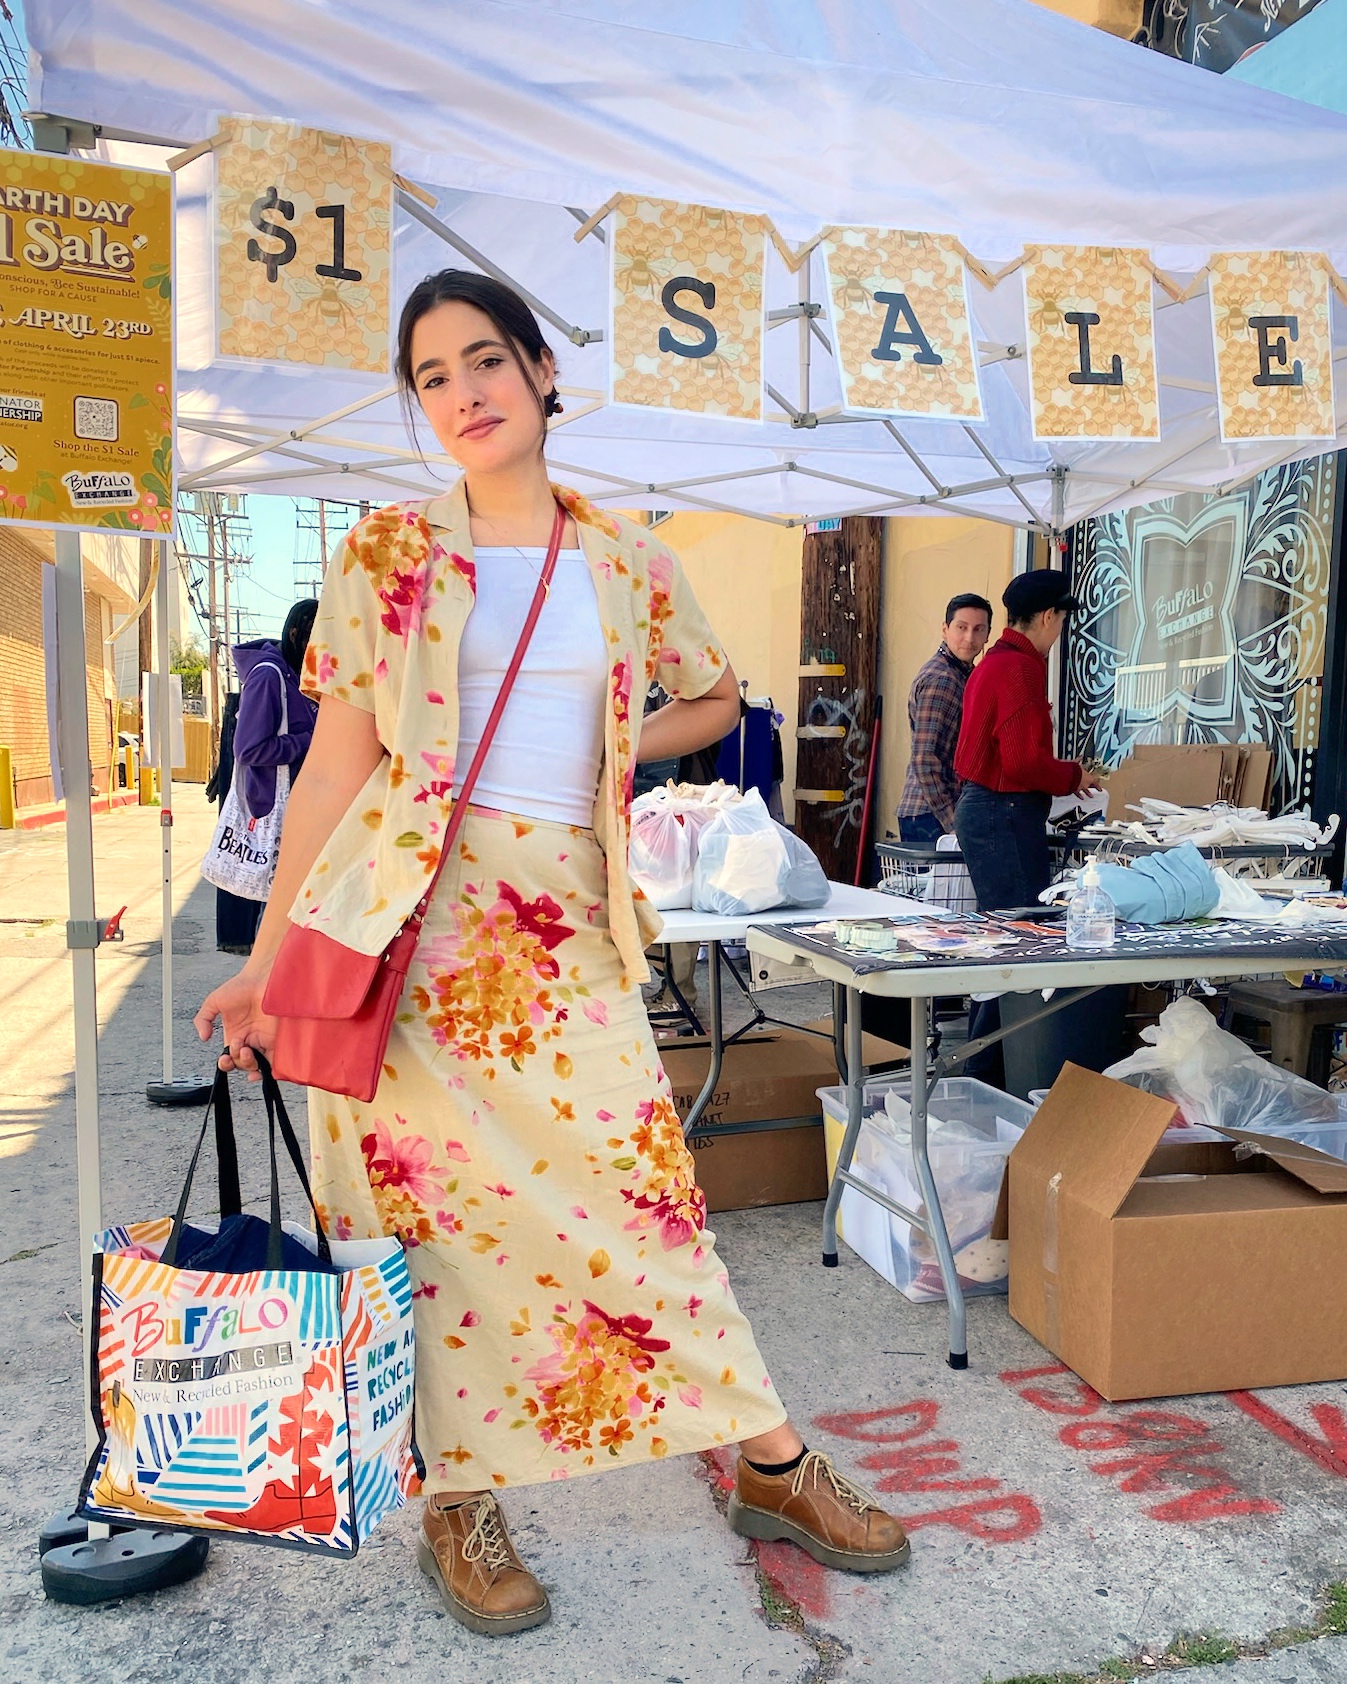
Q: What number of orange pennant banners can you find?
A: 5